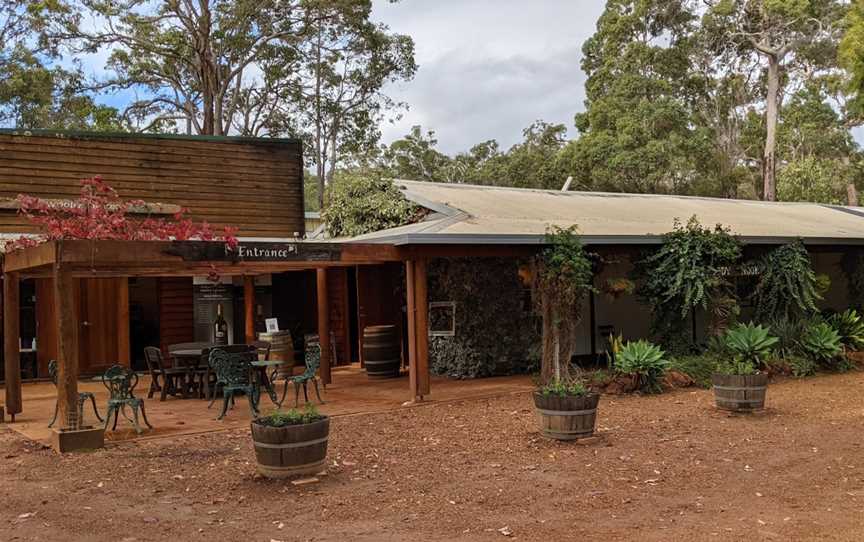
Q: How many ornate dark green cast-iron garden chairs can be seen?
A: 4